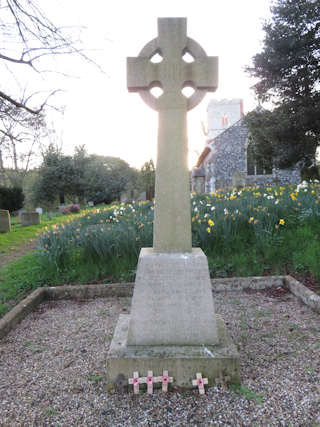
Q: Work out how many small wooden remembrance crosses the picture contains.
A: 4